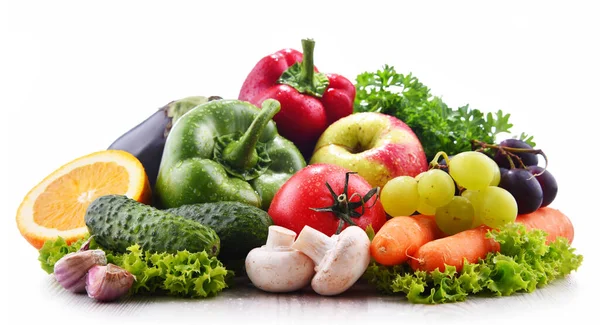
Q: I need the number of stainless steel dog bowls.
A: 0